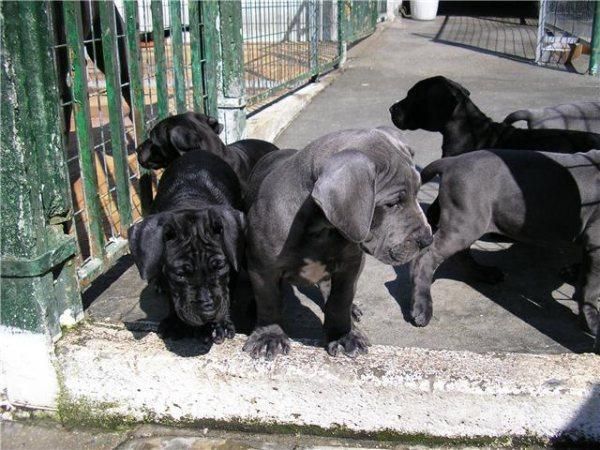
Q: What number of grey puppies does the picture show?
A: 3